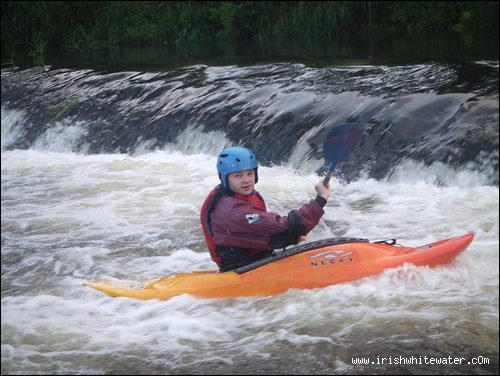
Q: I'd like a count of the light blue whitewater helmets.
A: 1